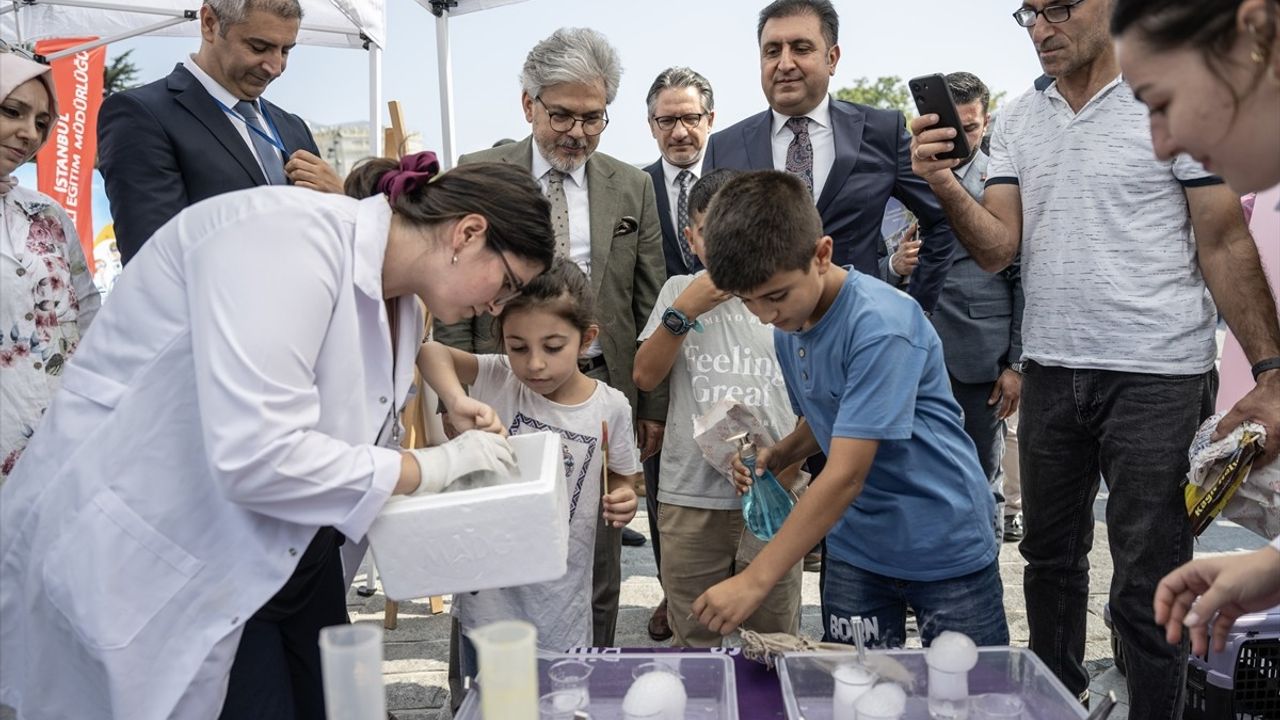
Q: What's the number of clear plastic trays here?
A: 2